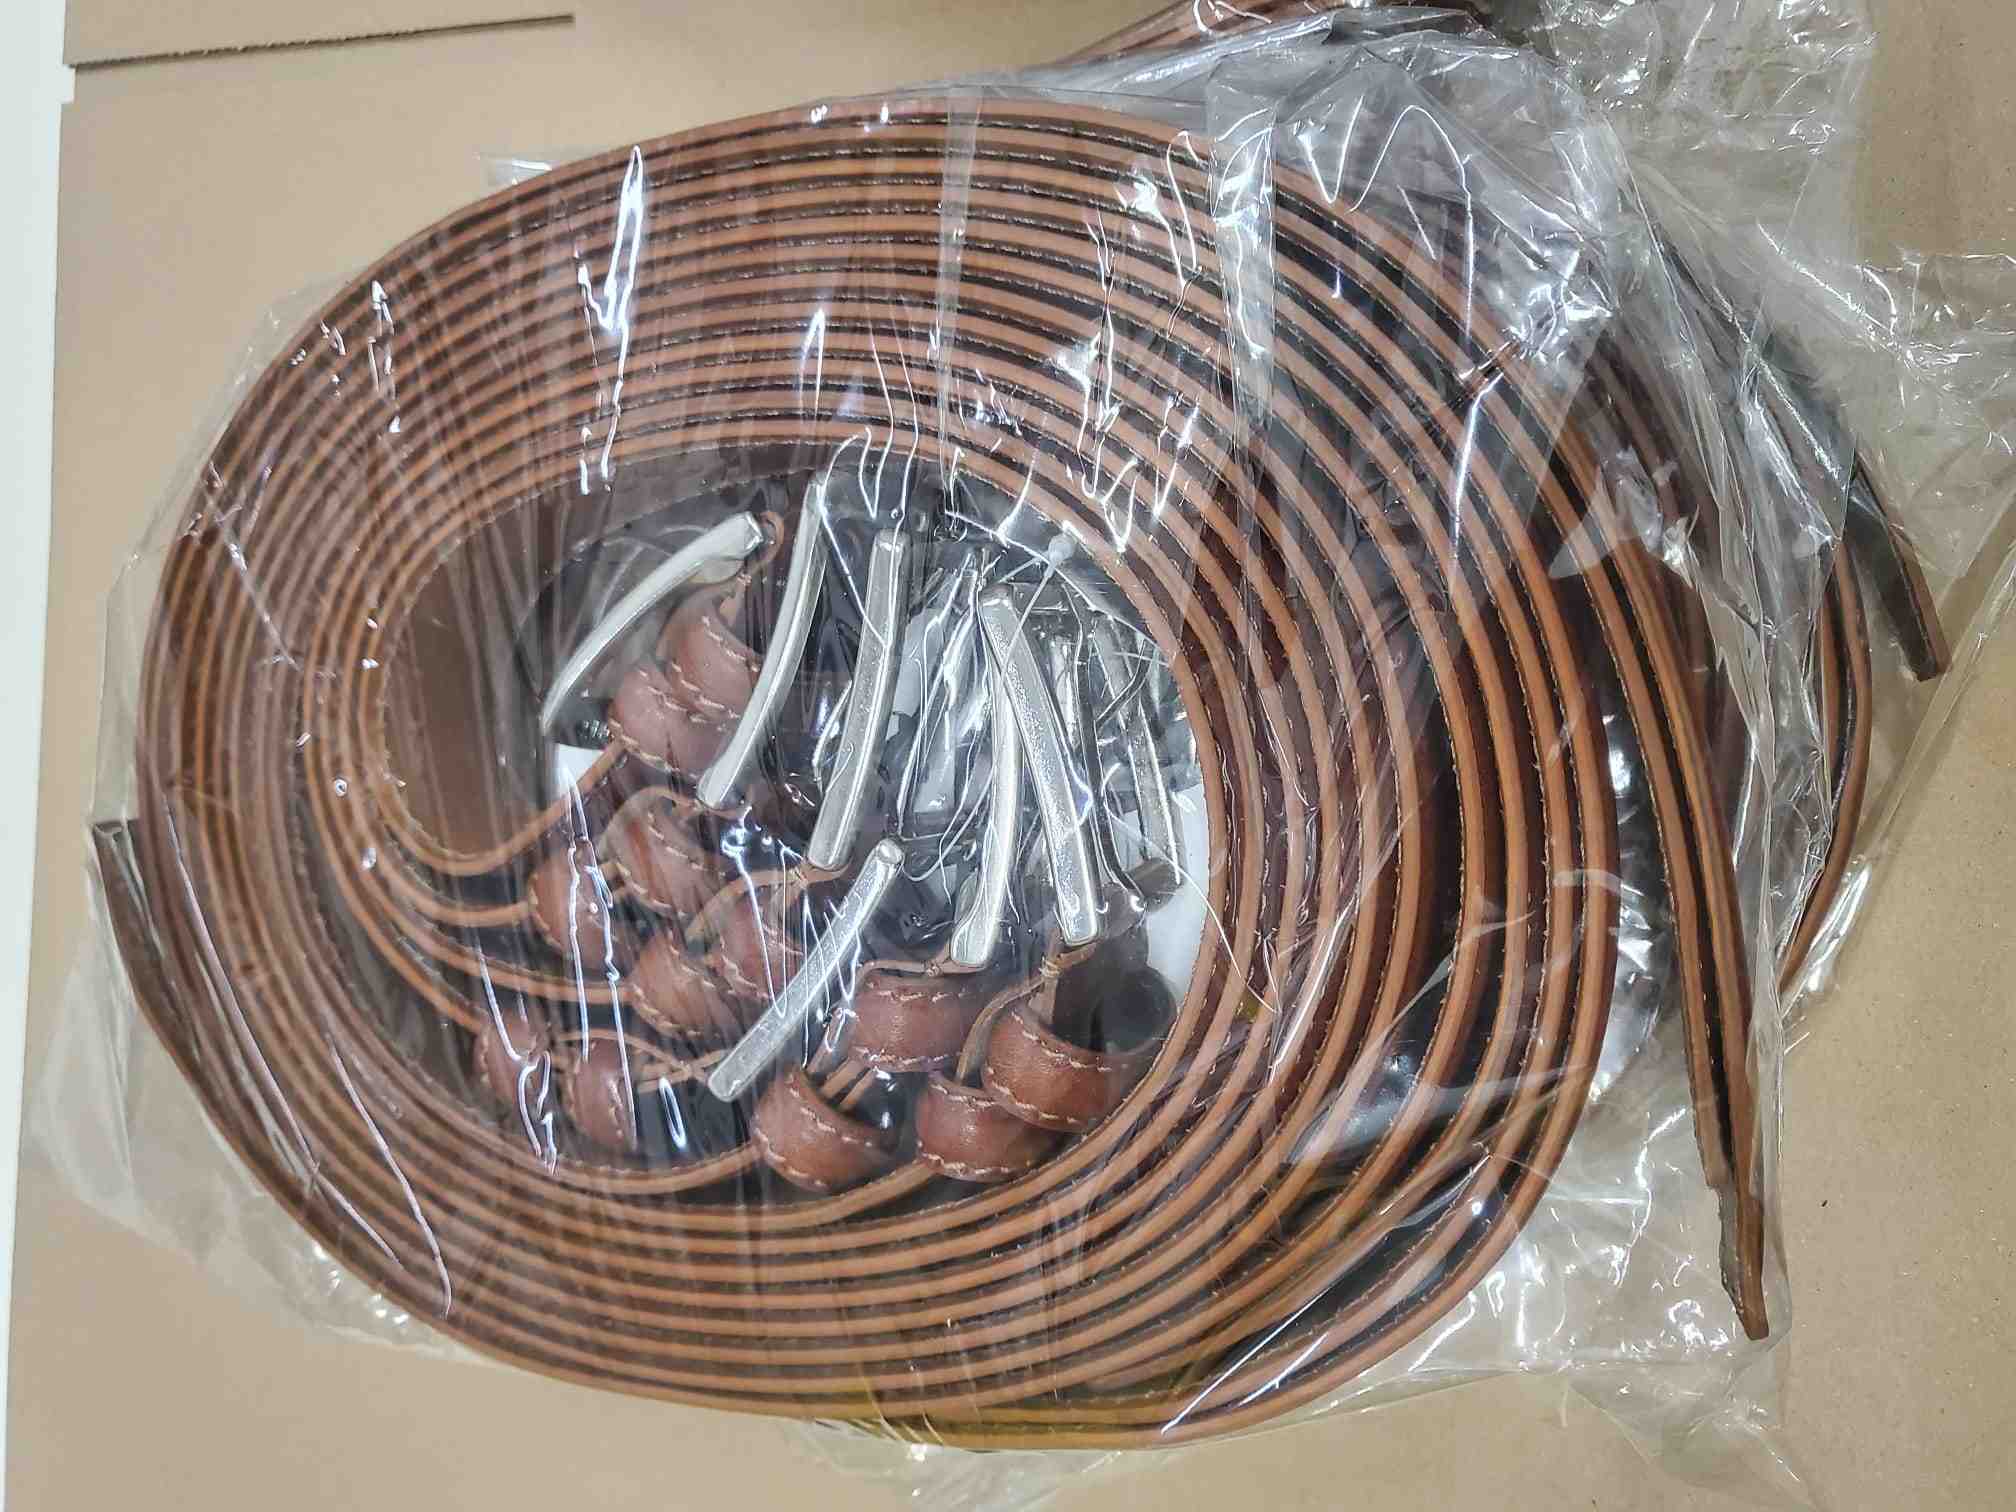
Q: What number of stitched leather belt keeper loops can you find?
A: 12